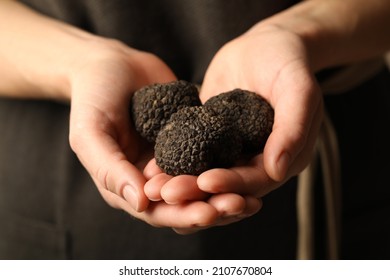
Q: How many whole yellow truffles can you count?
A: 0